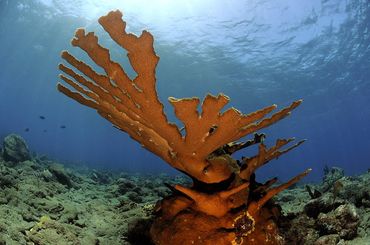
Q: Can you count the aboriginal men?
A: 0